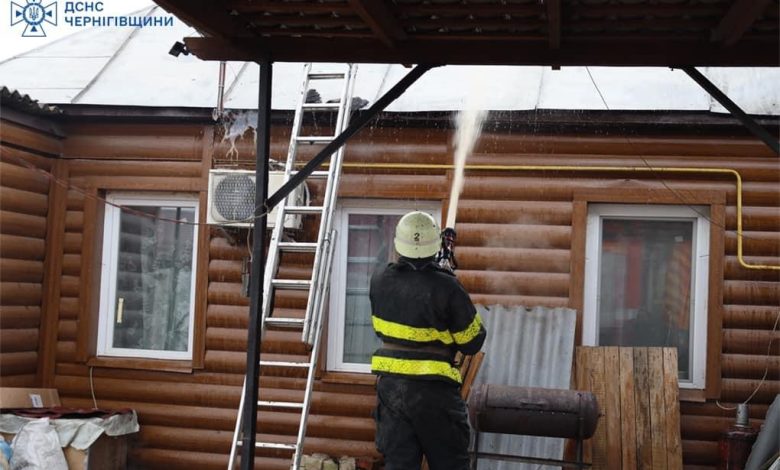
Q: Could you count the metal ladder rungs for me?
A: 11